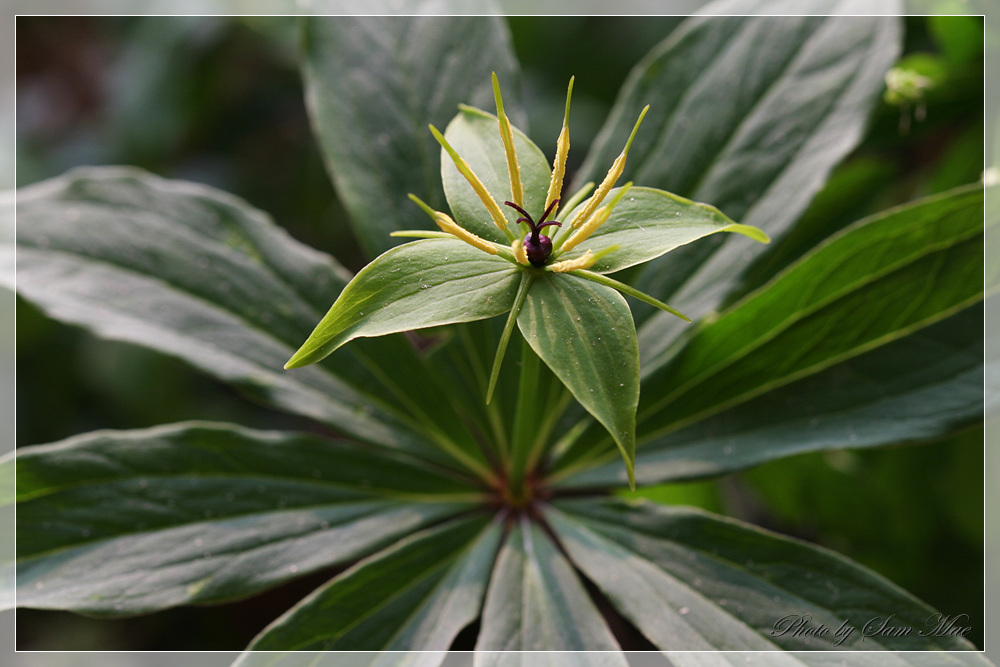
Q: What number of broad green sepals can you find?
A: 4